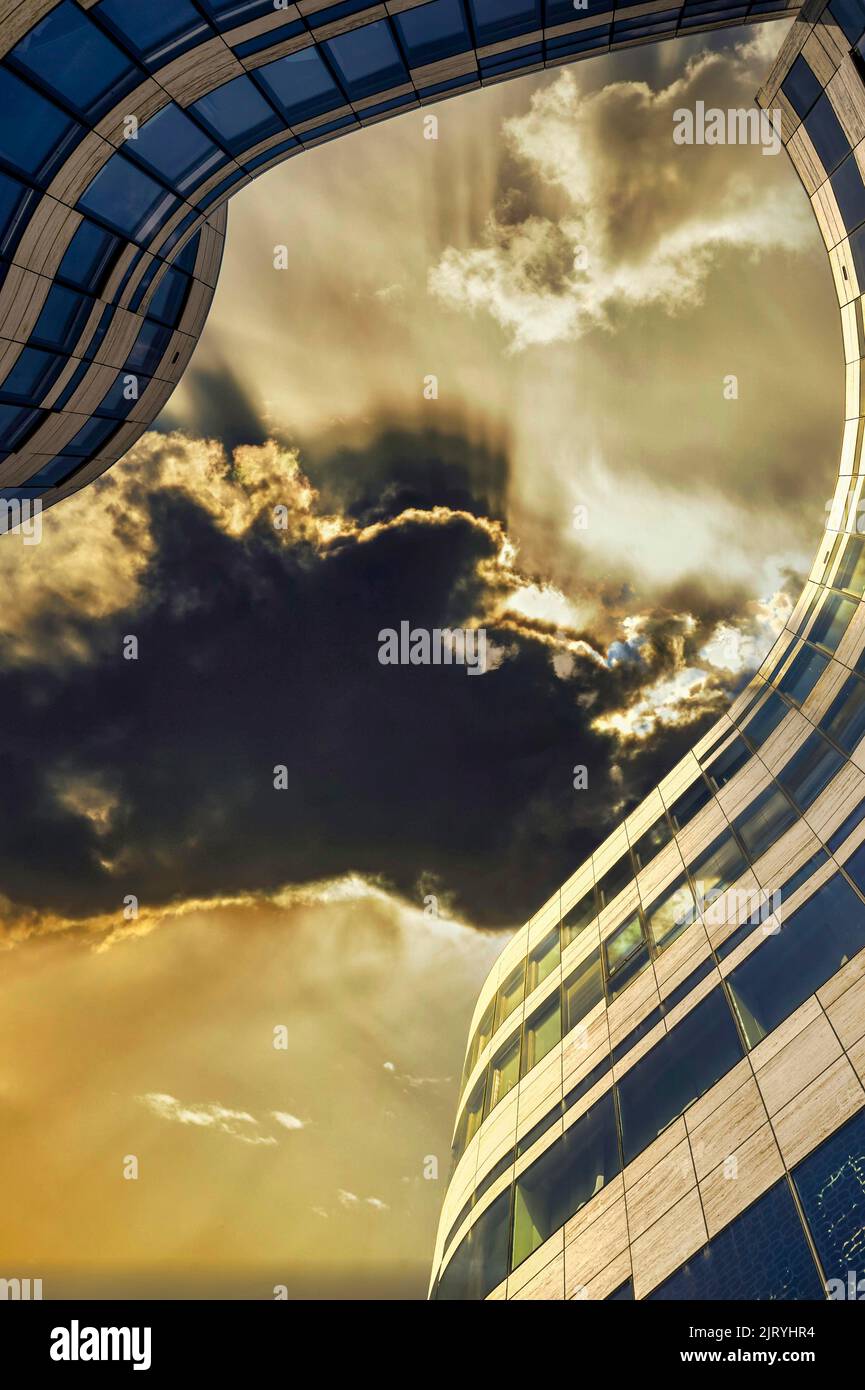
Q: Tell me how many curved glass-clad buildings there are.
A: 2